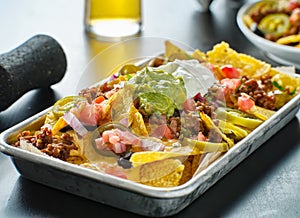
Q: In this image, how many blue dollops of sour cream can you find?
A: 0